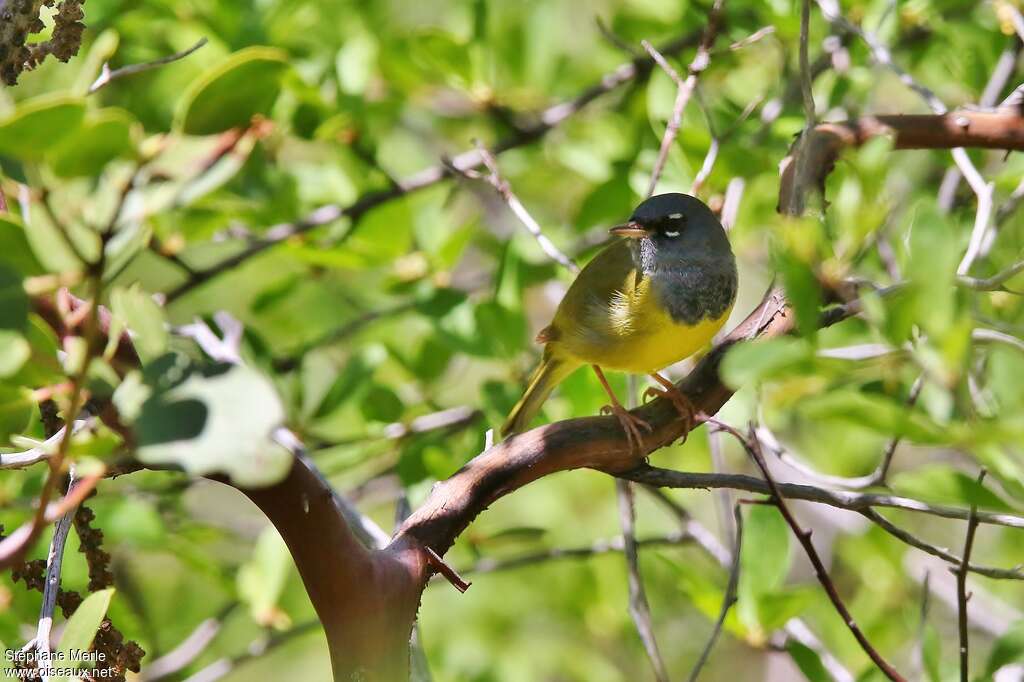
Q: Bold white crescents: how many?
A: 2